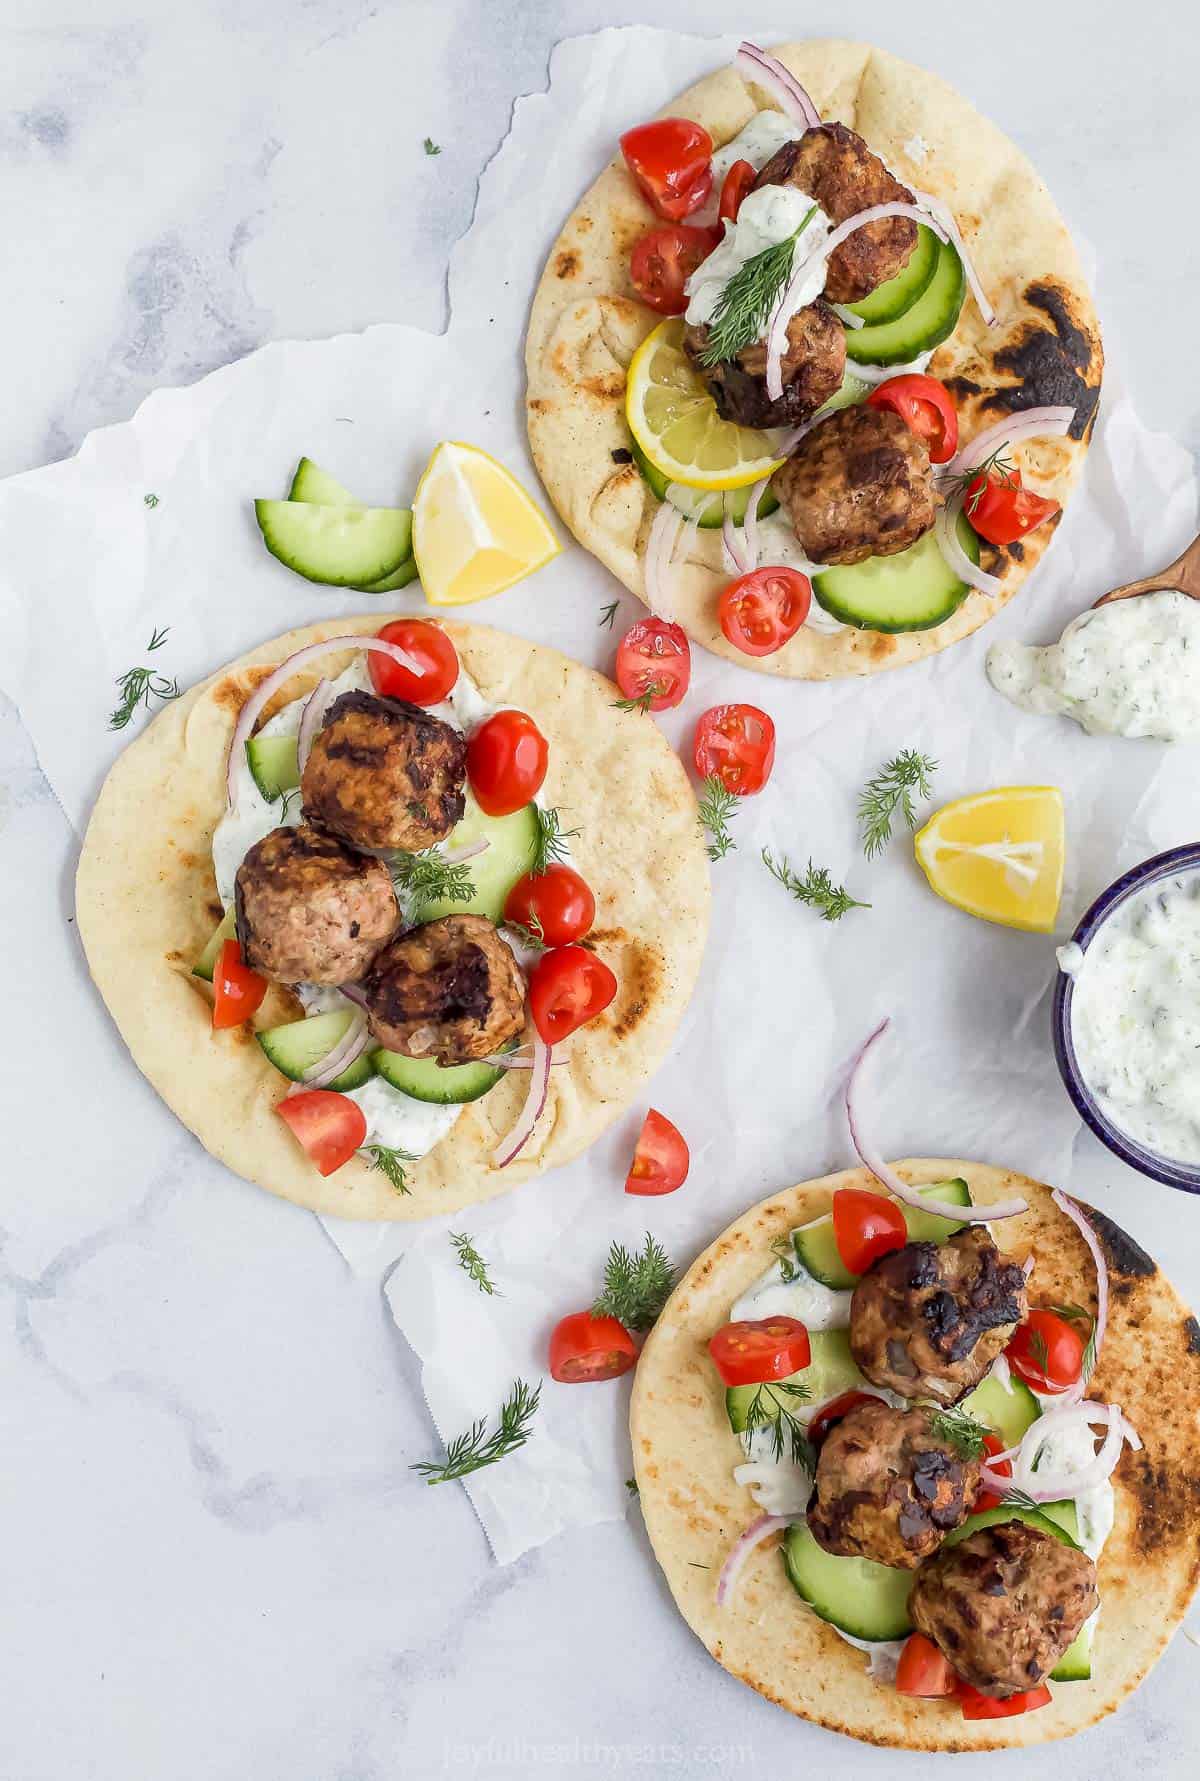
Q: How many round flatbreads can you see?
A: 3